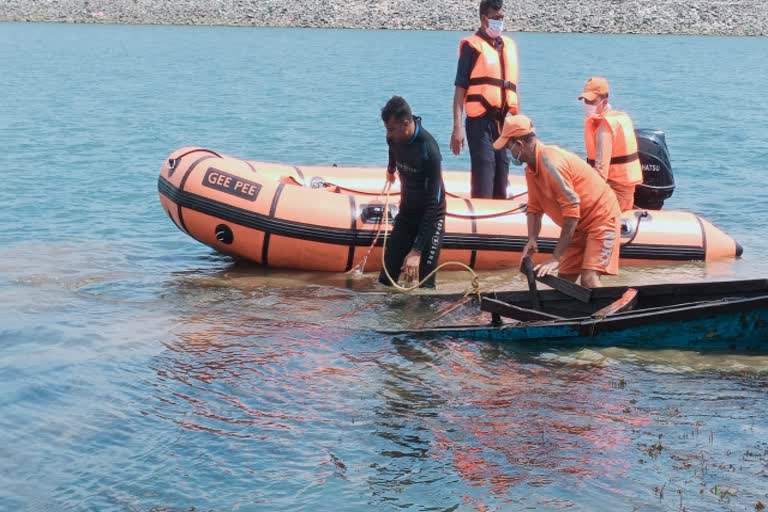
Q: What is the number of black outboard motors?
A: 1